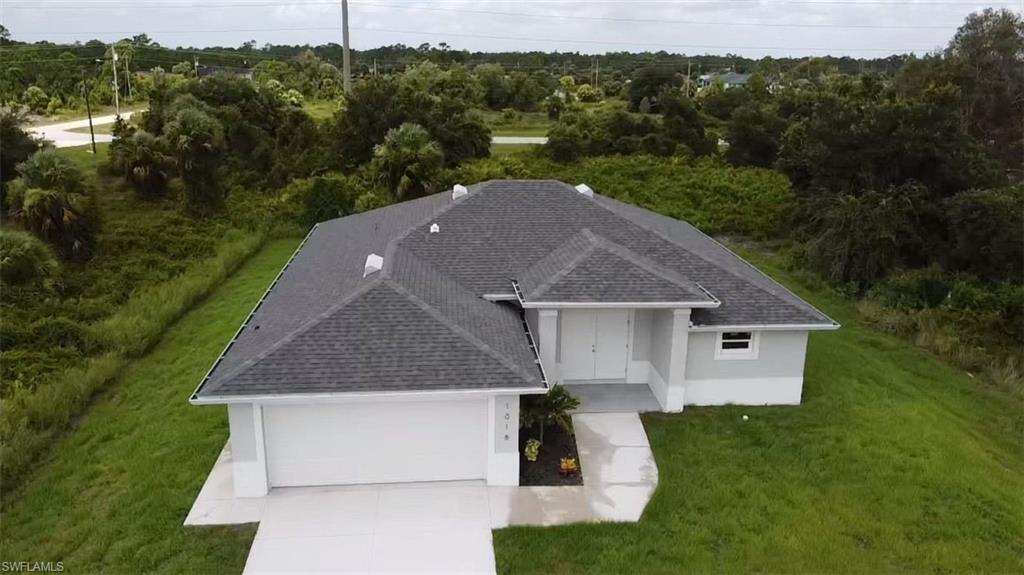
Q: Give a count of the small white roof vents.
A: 4